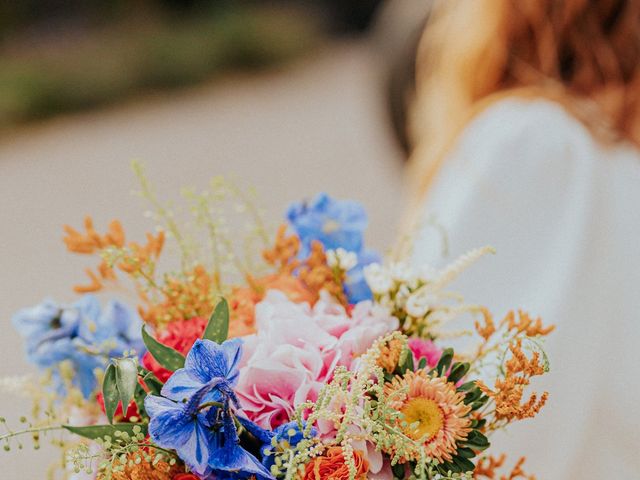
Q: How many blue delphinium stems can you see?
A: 3